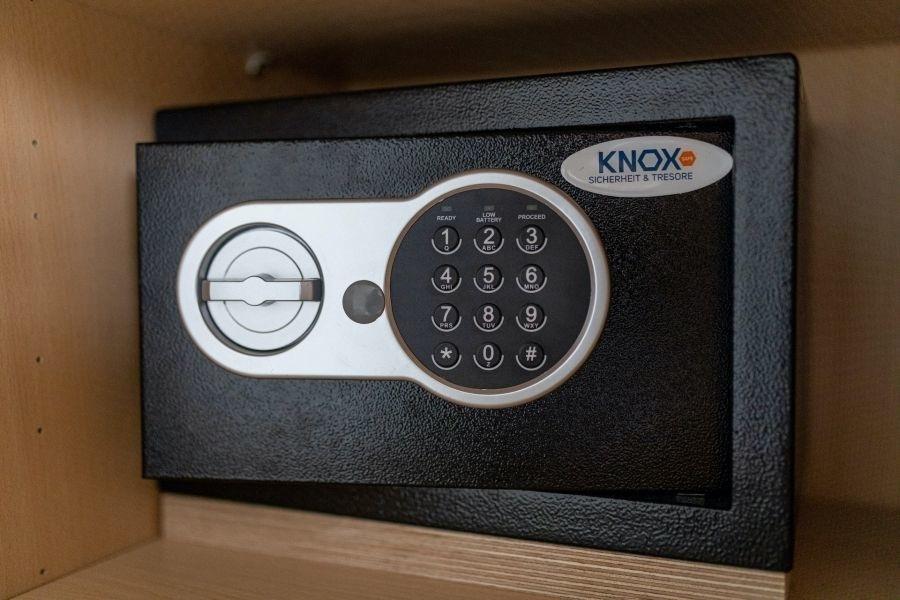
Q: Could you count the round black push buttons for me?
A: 12